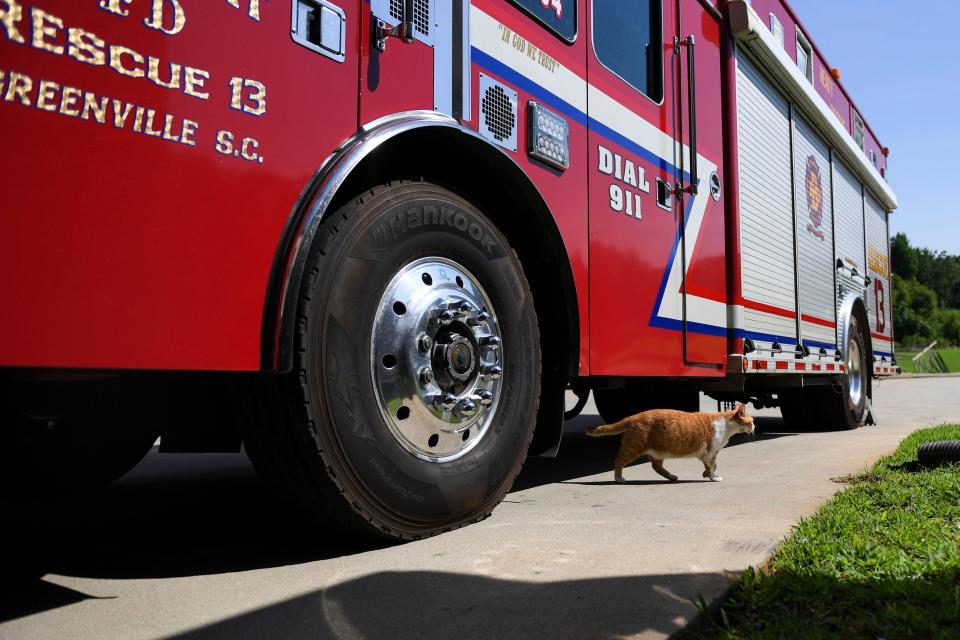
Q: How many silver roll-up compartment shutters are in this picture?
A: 4